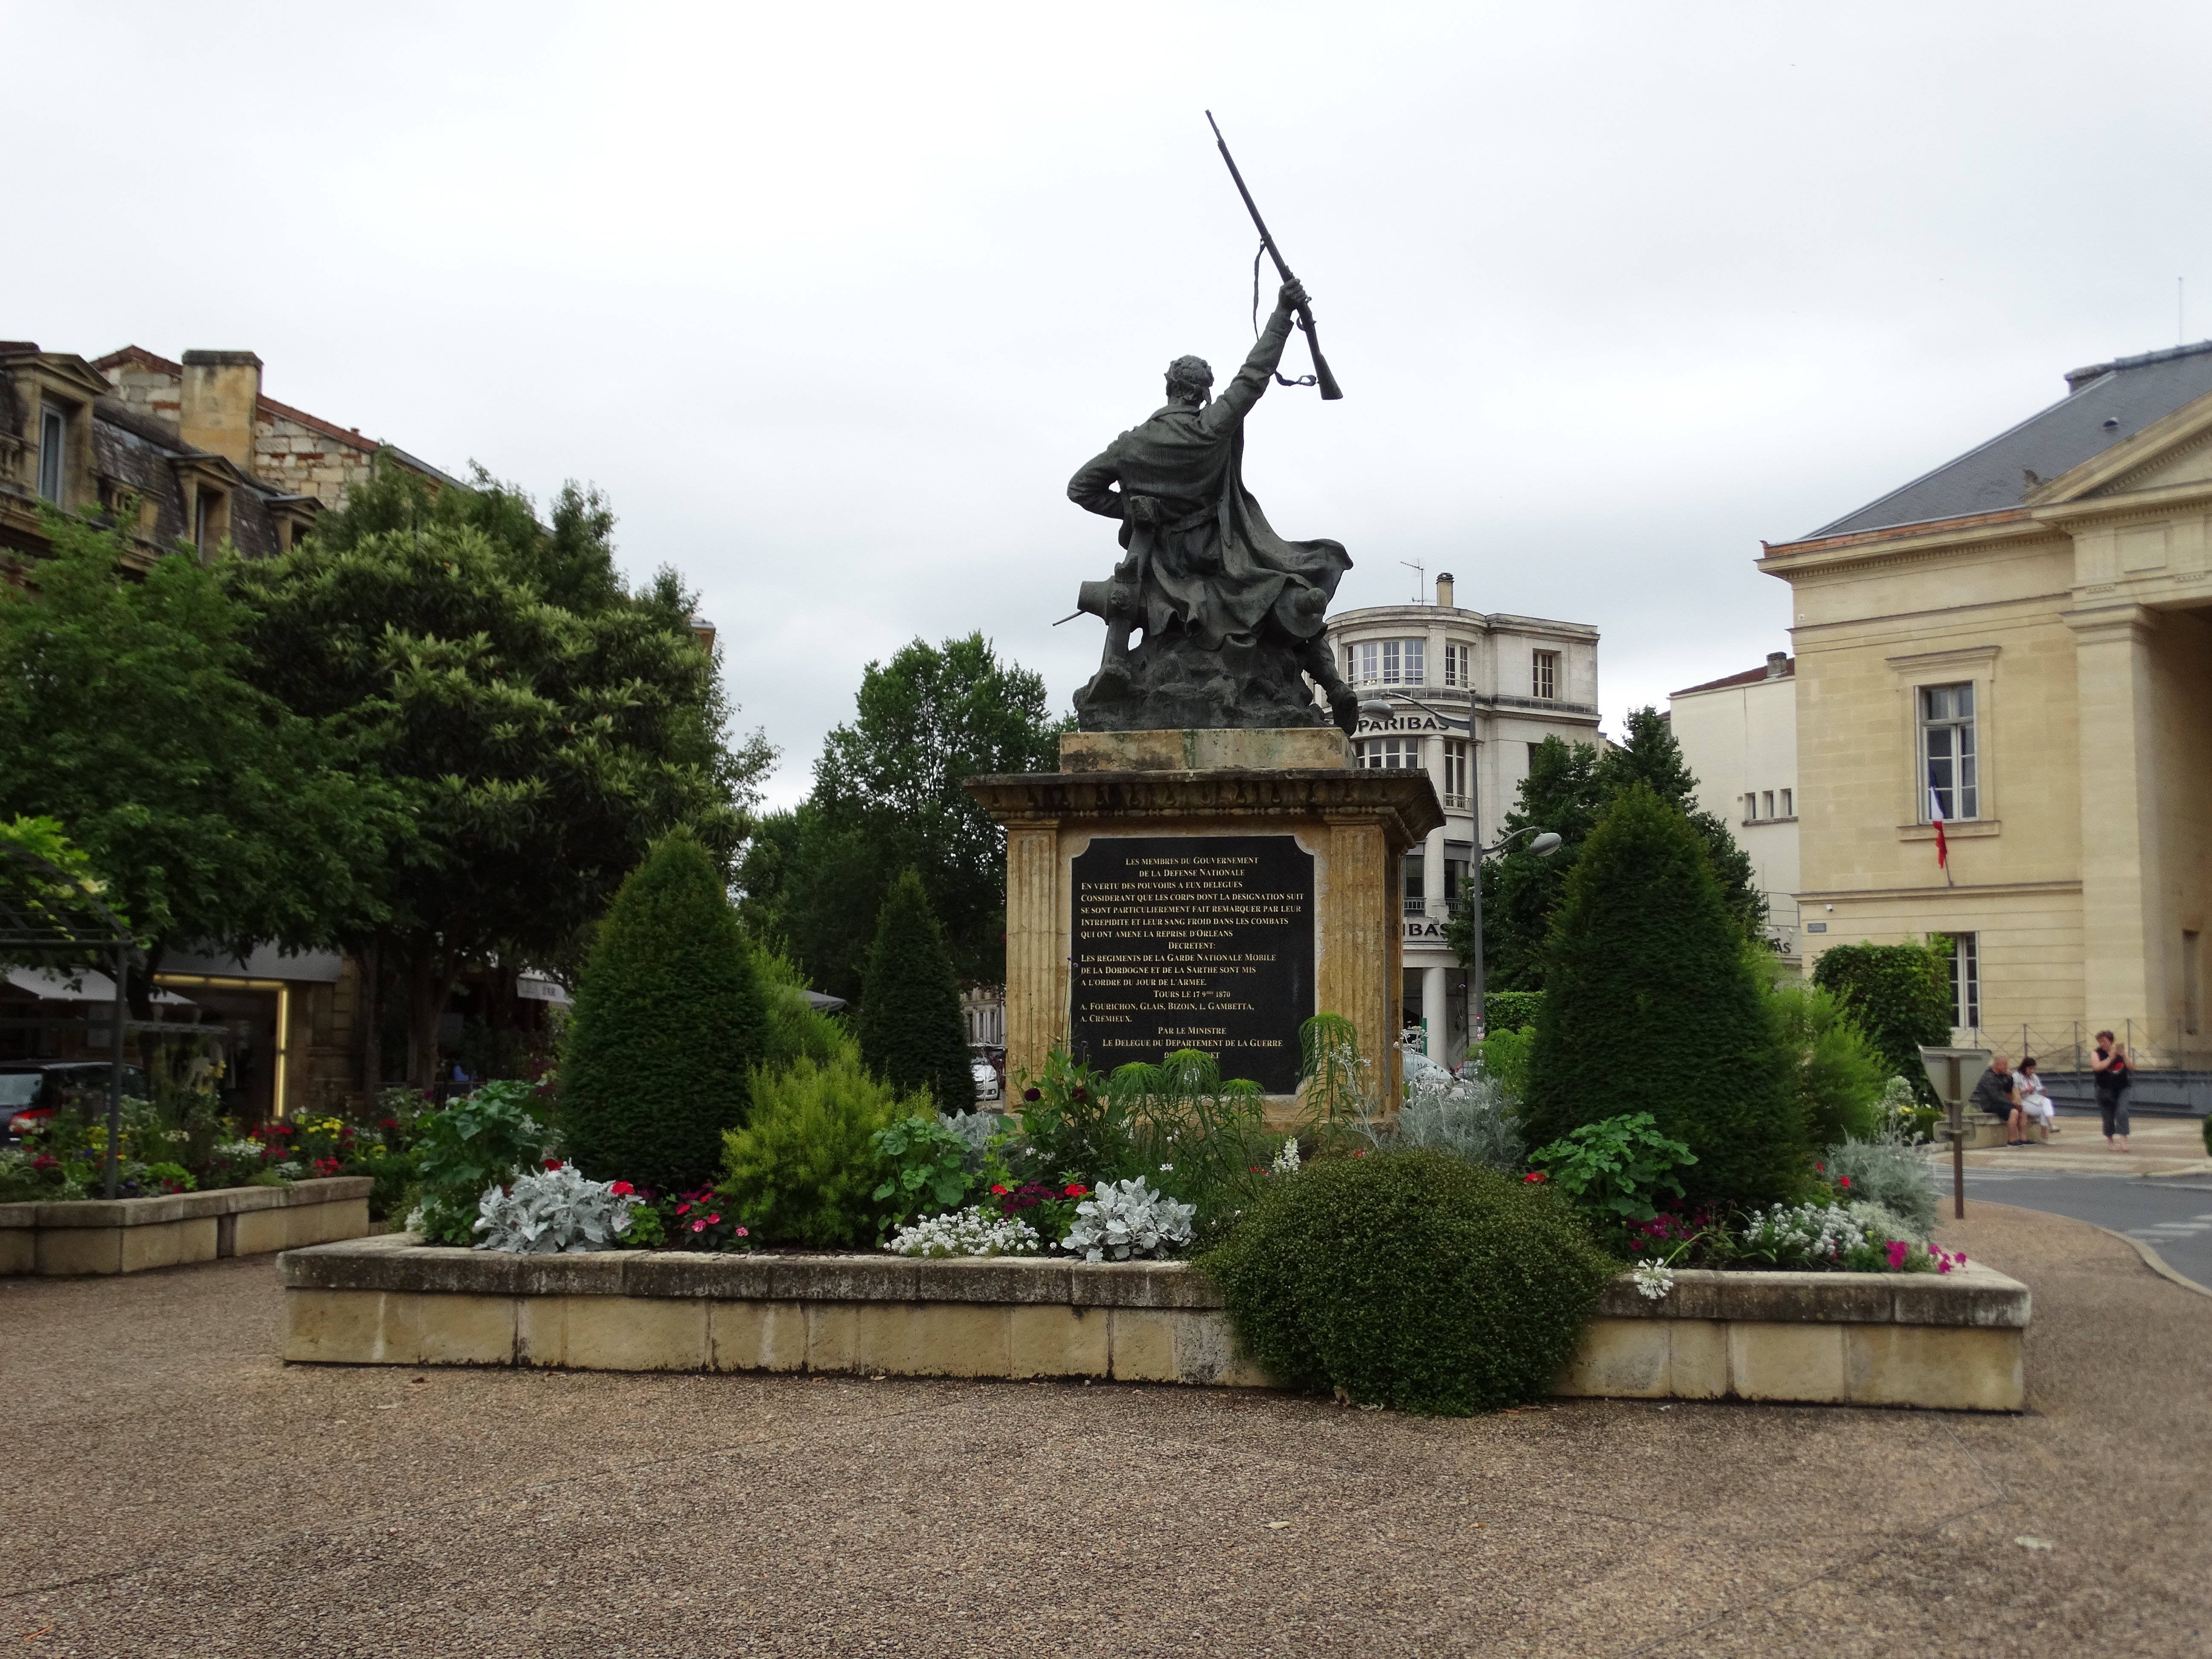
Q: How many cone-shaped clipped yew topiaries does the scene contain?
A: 3